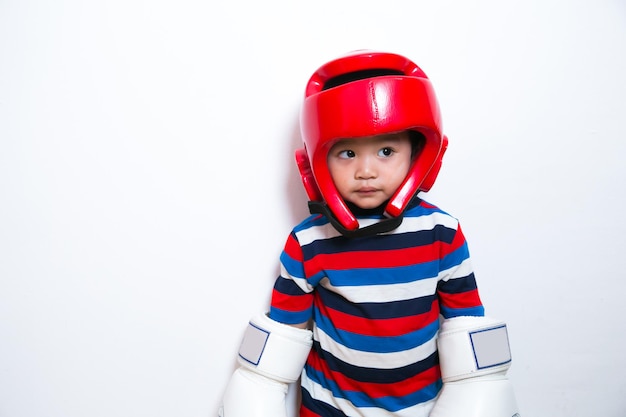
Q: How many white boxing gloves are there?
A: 2